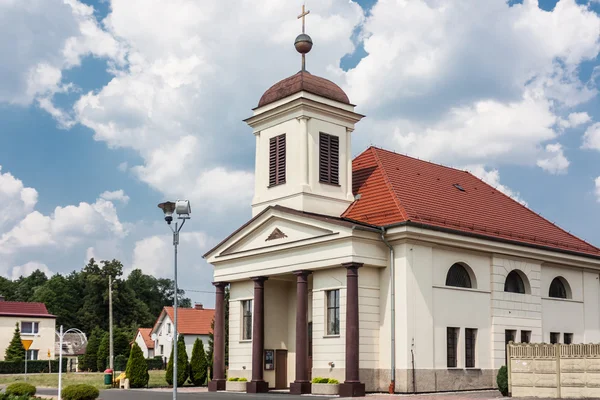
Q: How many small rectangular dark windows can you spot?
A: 6